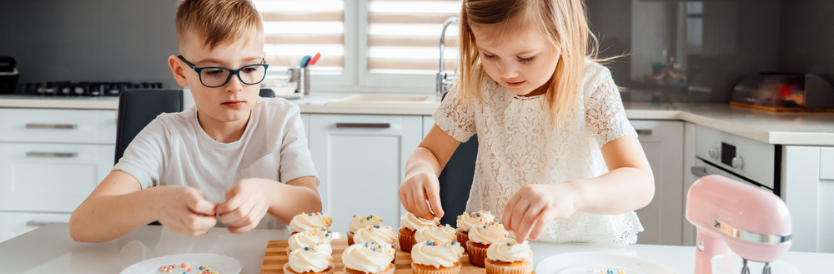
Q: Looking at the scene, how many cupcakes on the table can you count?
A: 12